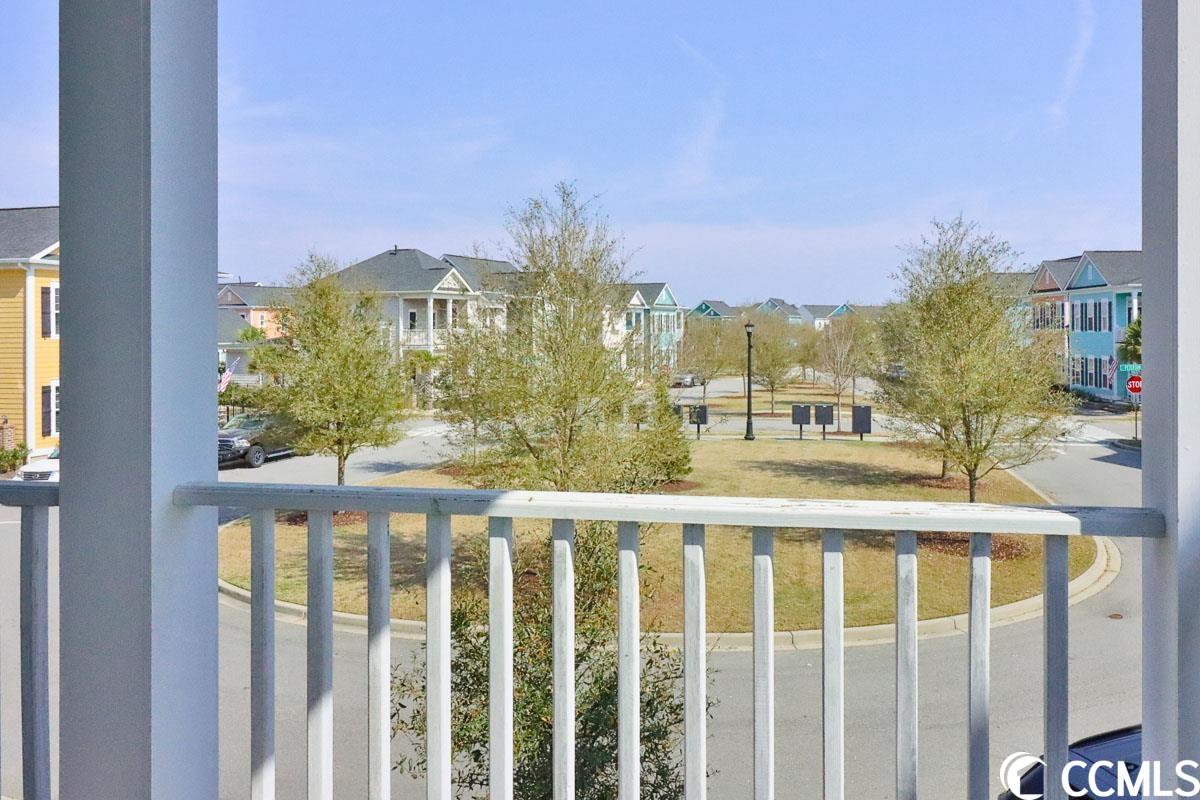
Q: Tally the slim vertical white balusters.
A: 14